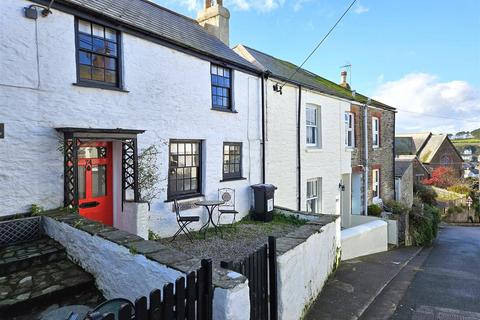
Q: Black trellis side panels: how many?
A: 2